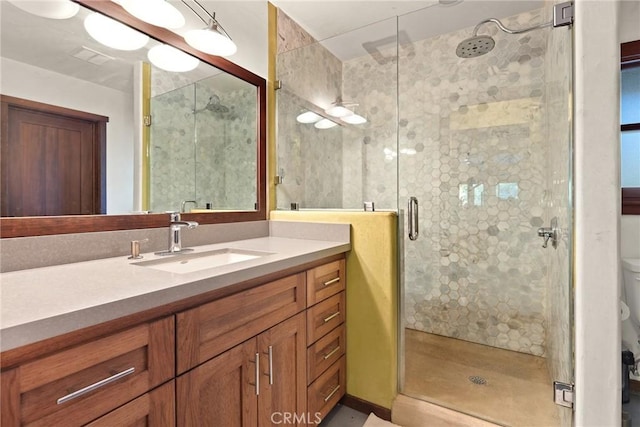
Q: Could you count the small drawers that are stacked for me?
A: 4